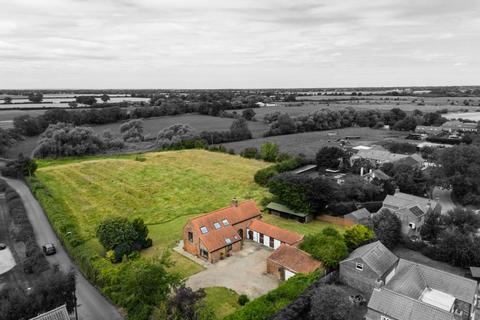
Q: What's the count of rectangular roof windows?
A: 5